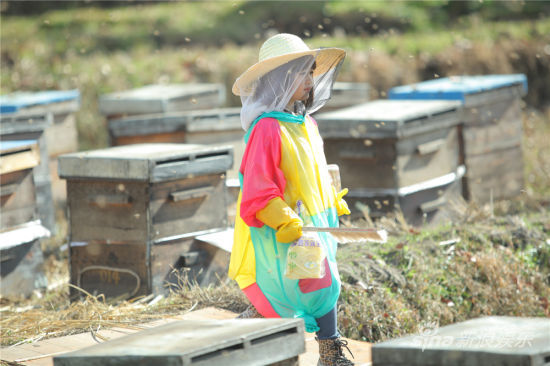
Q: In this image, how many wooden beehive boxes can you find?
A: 11